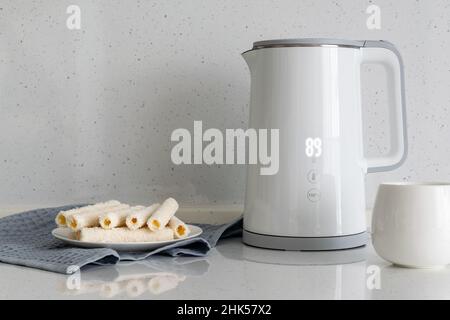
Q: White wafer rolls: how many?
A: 7